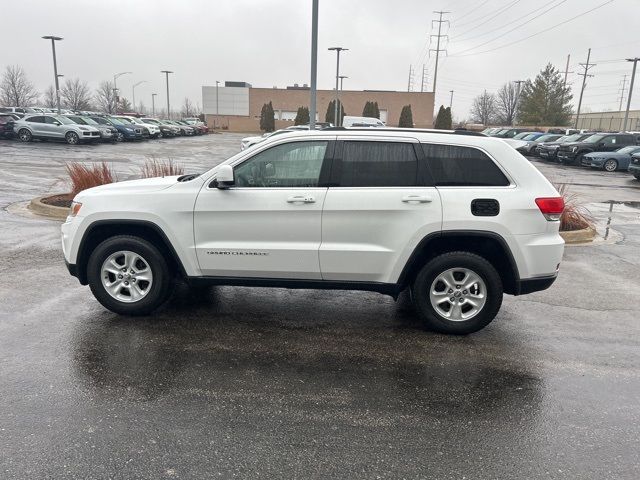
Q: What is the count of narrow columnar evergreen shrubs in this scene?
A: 6